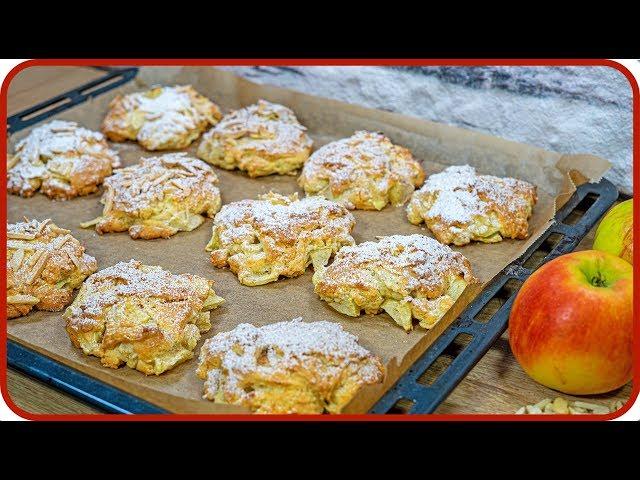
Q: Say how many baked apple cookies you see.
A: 11